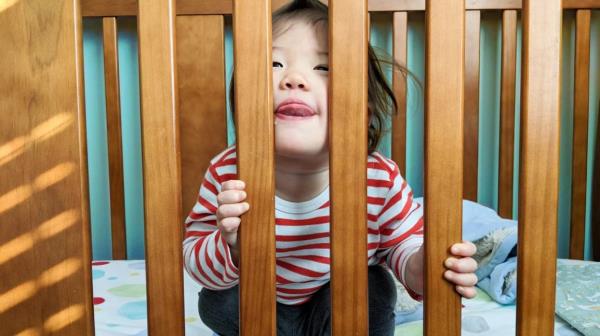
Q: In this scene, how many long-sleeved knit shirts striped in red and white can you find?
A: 1